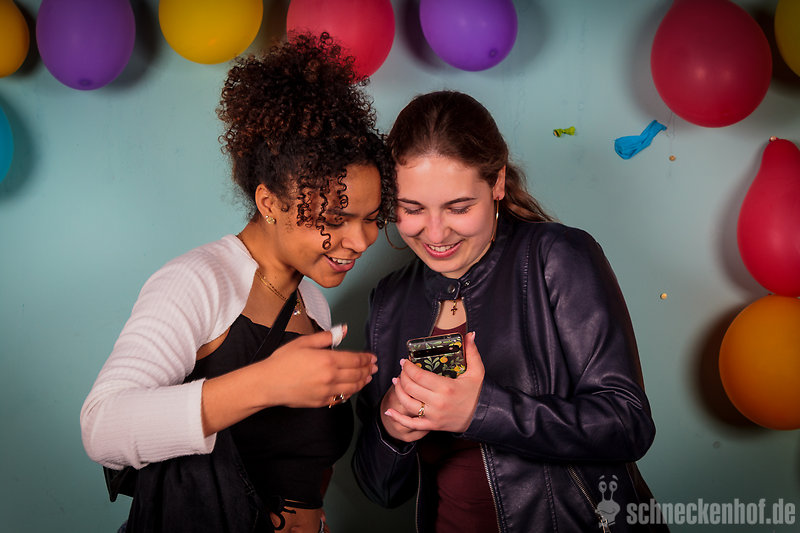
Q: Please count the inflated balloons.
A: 10